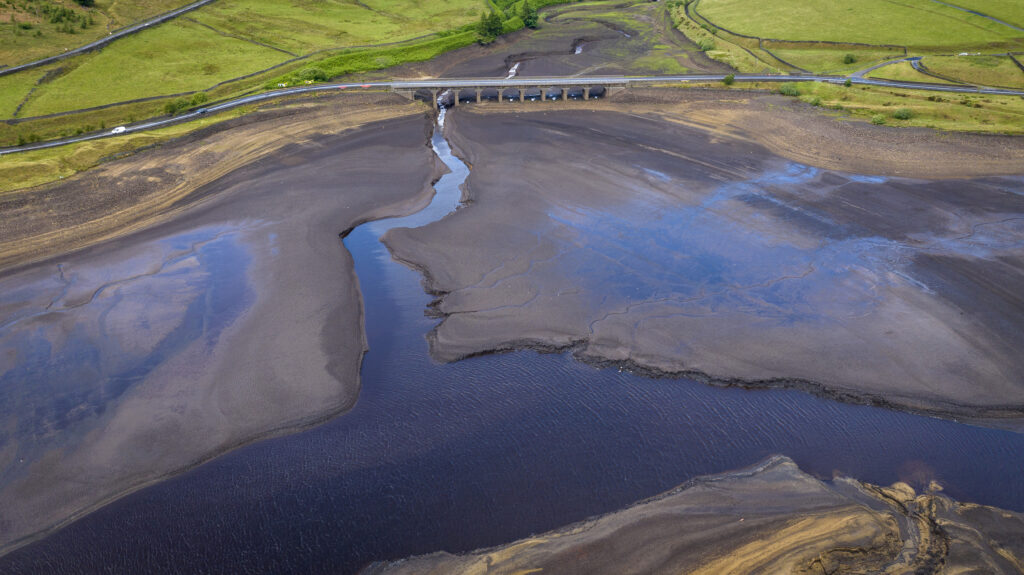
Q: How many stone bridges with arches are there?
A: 1